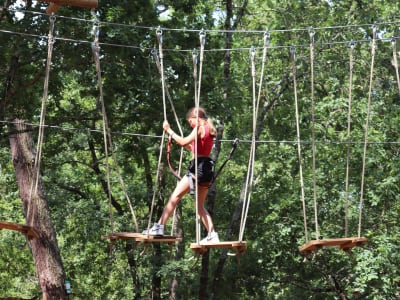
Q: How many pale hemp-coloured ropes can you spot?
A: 15